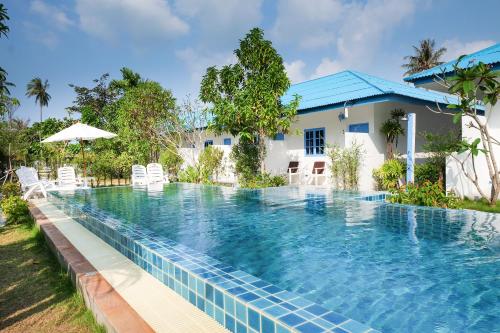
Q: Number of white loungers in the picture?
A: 4